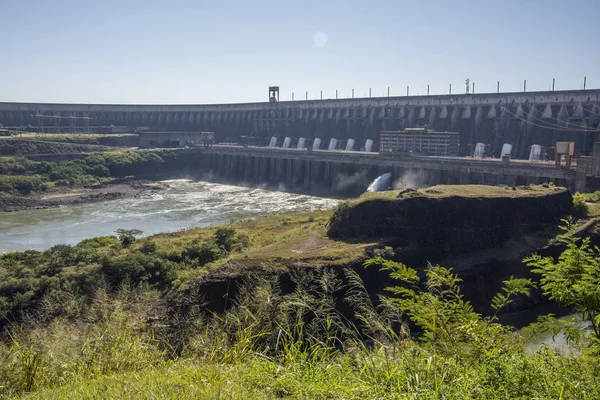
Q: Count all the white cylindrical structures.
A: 10